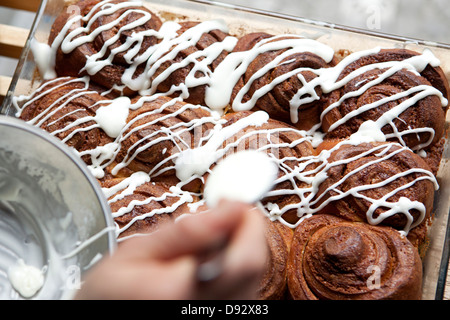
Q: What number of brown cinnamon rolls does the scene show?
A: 11